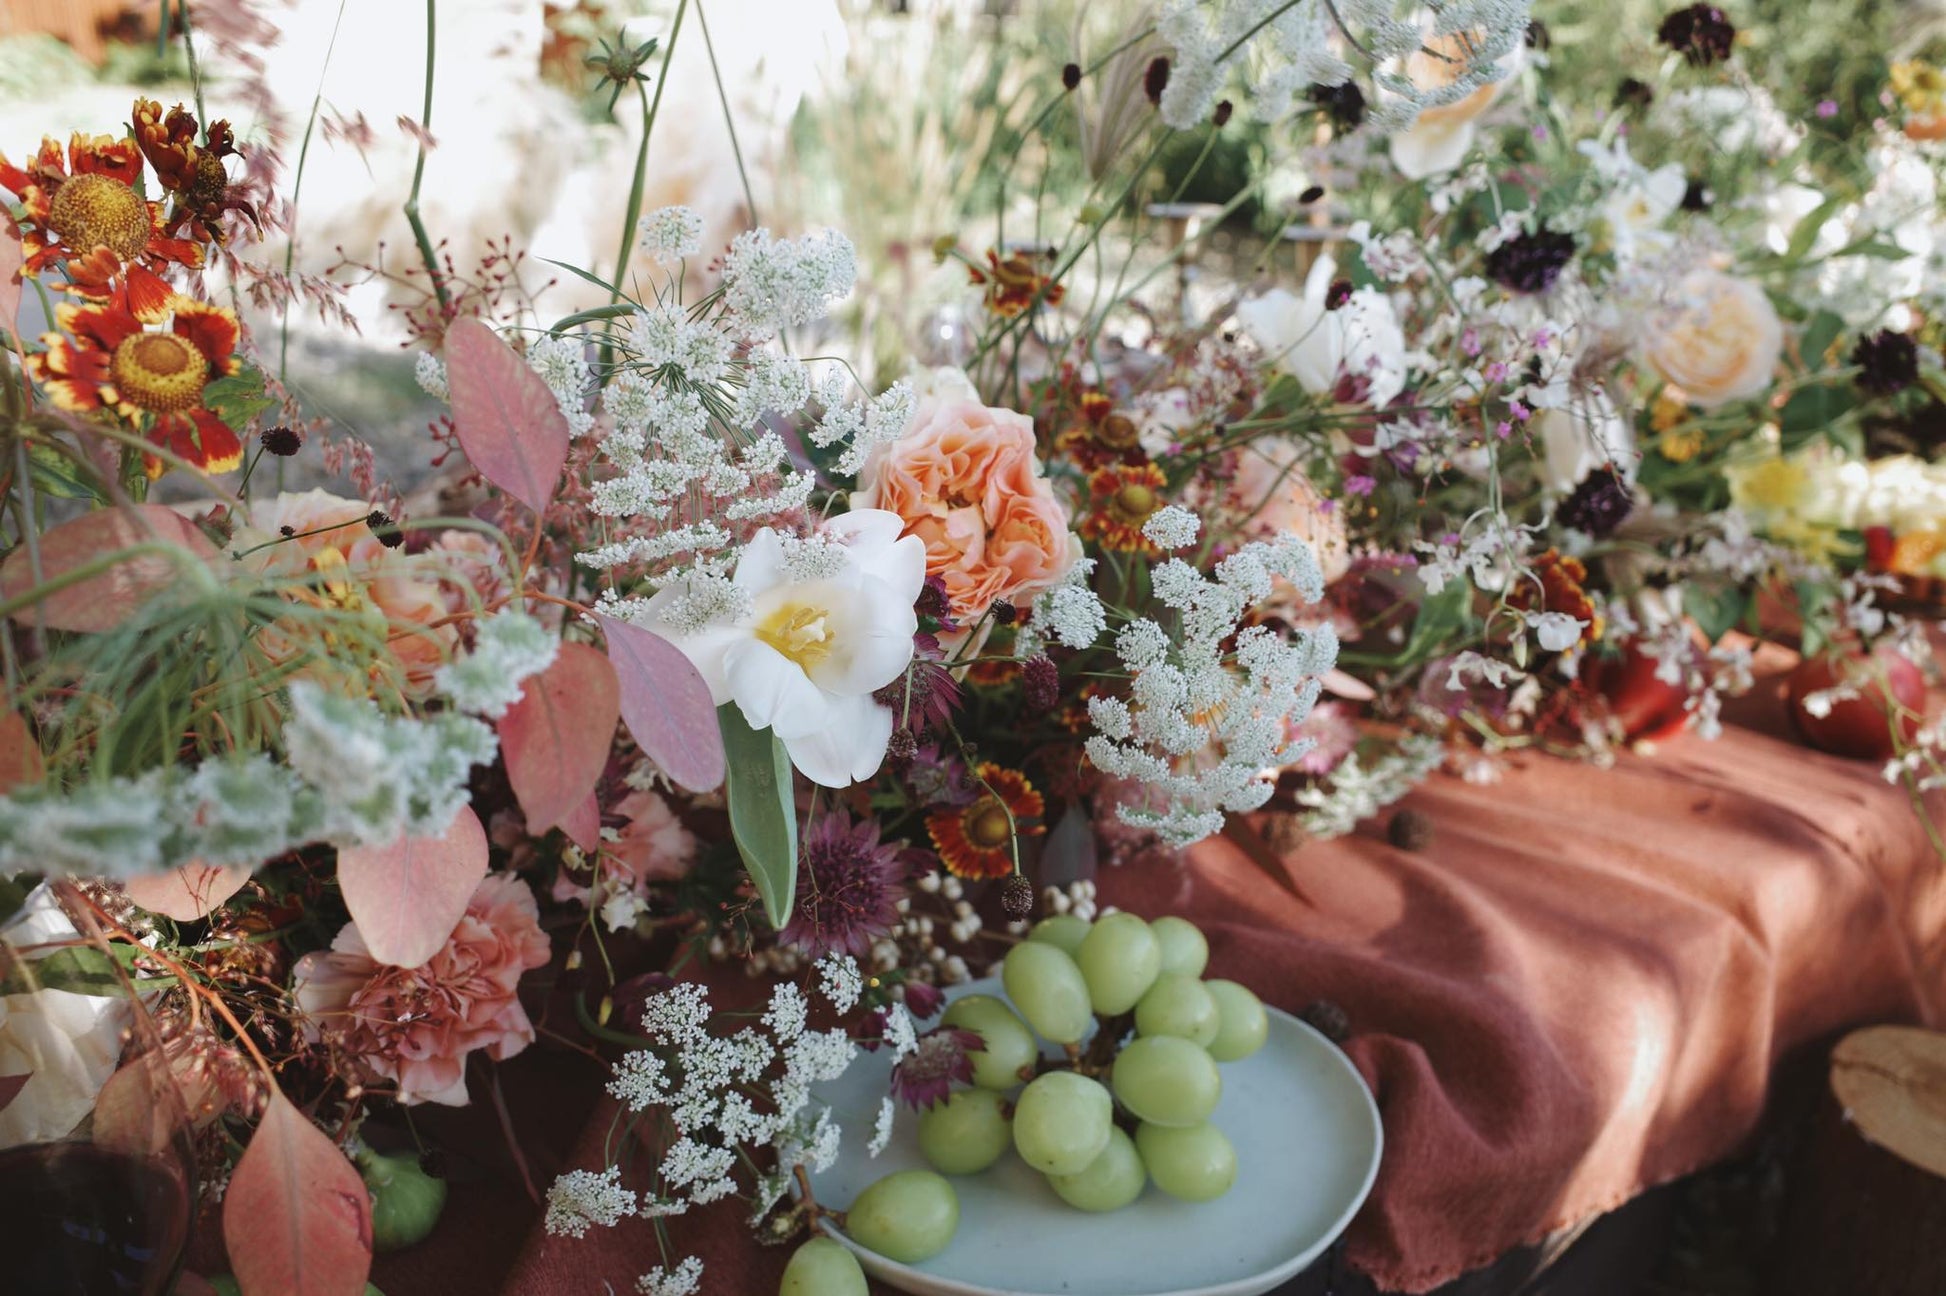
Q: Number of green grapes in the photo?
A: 14